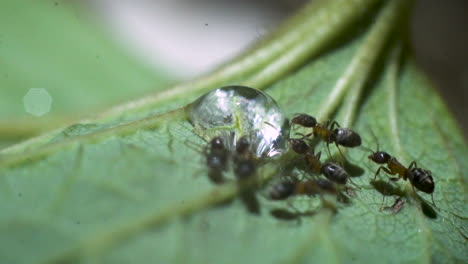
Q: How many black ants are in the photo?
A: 6